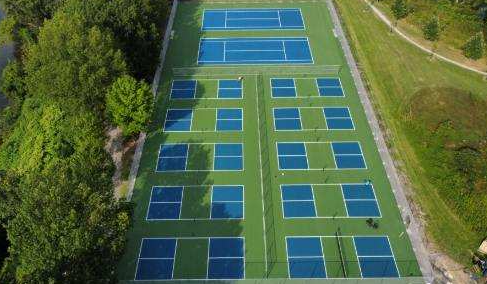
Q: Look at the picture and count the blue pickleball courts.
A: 10